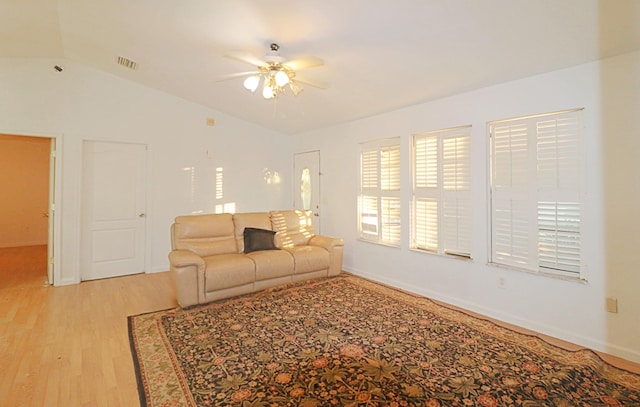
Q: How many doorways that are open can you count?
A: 1